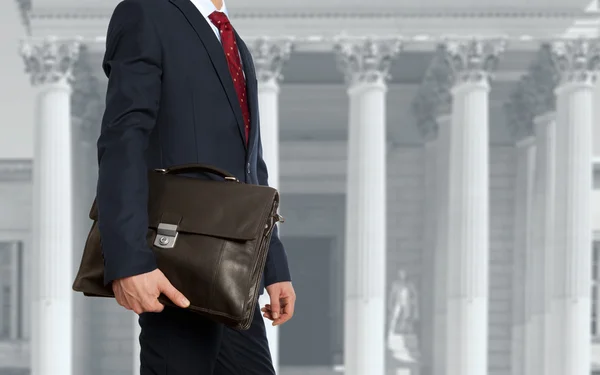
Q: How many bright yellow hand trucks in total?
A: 0